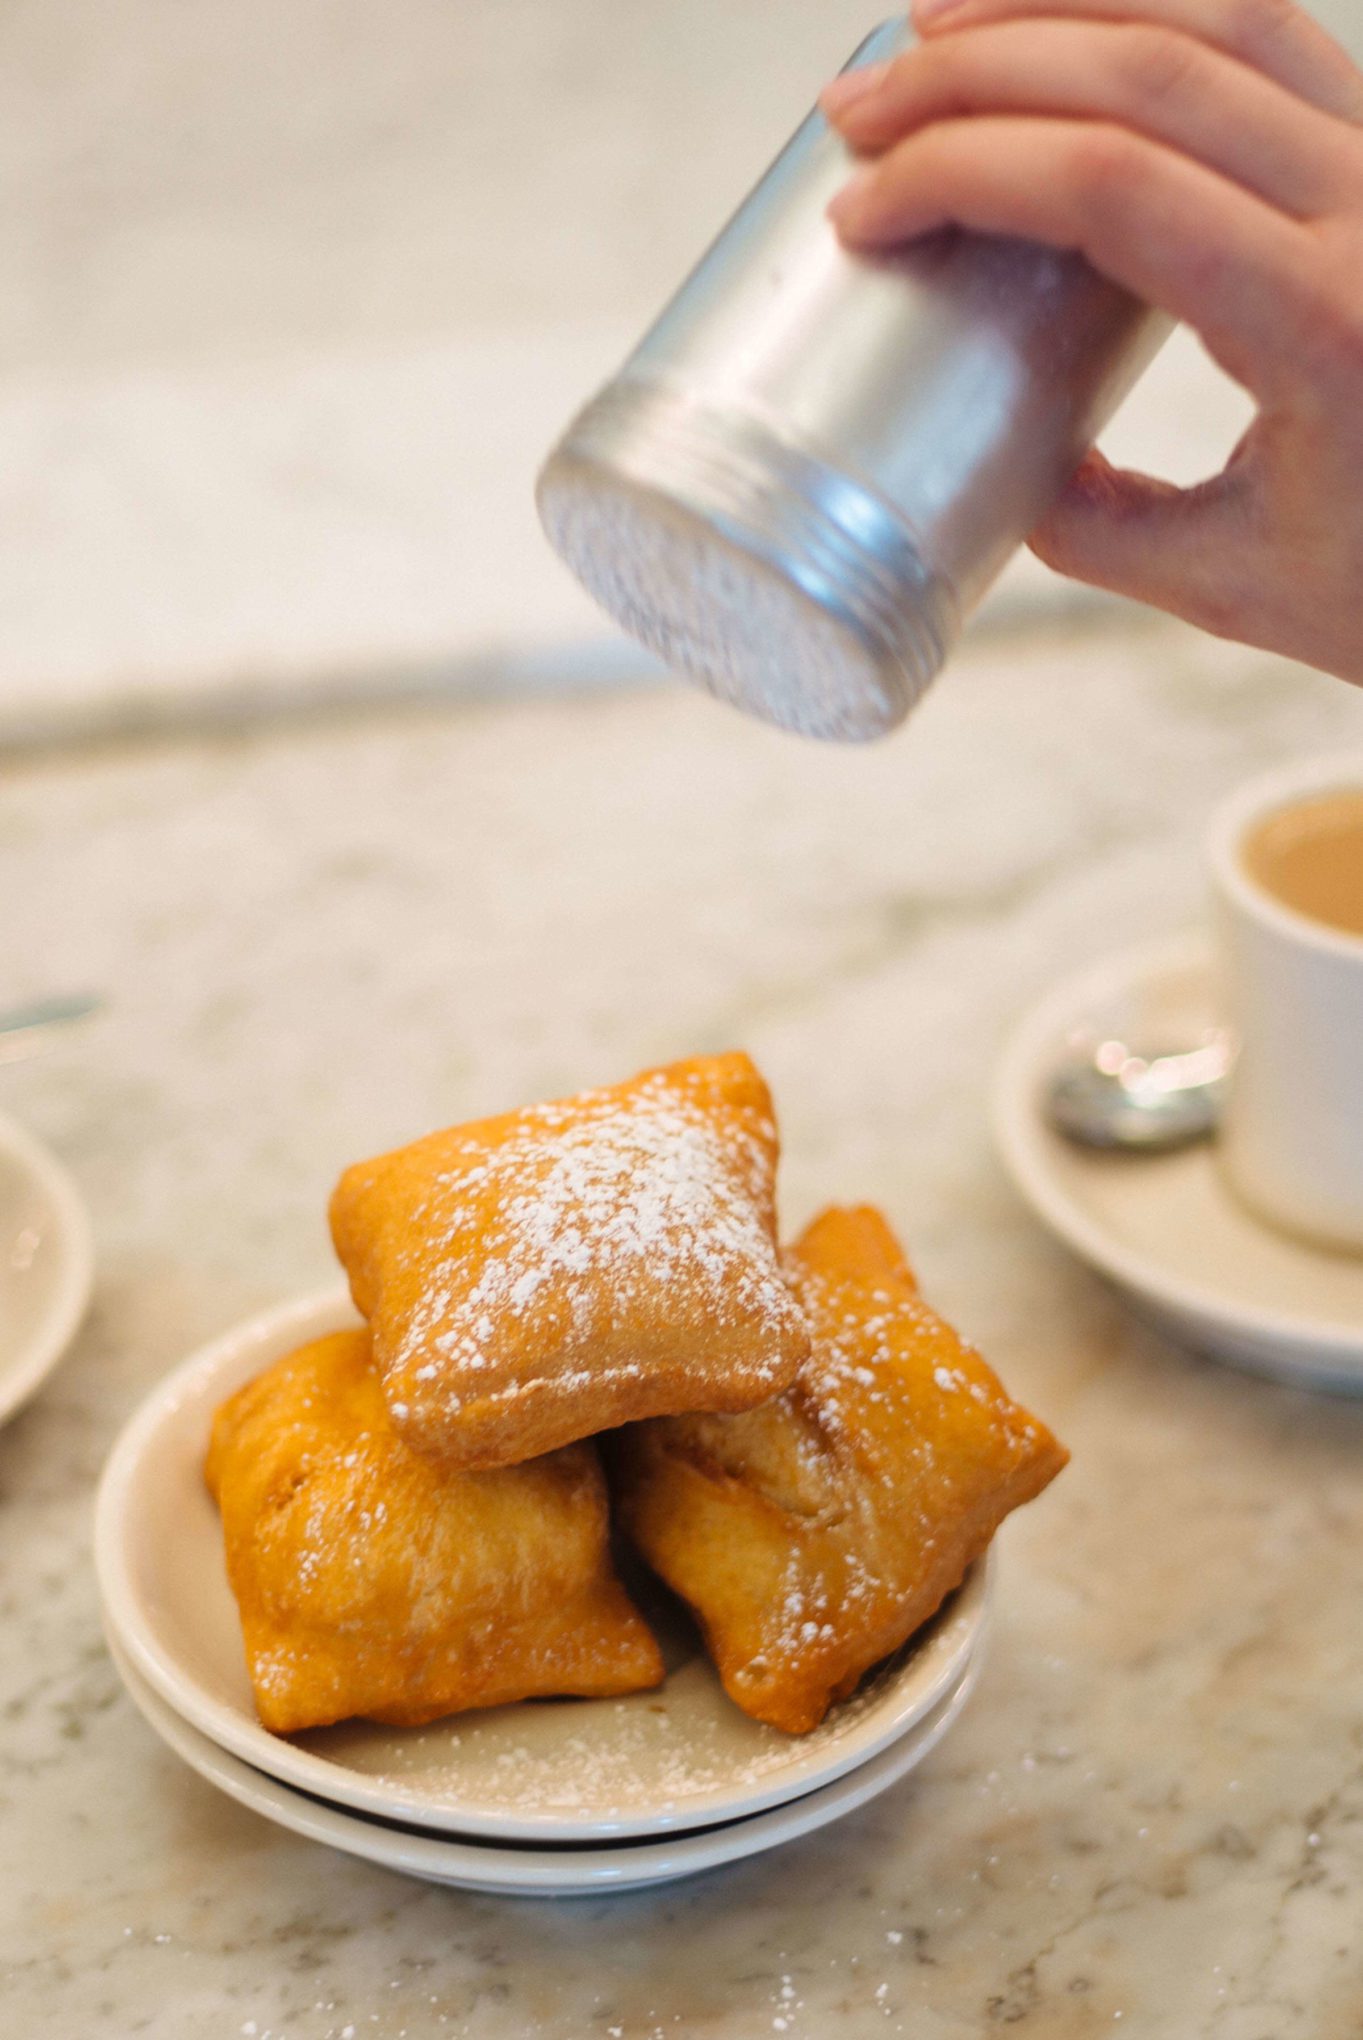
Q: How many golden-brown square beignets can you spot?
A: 3